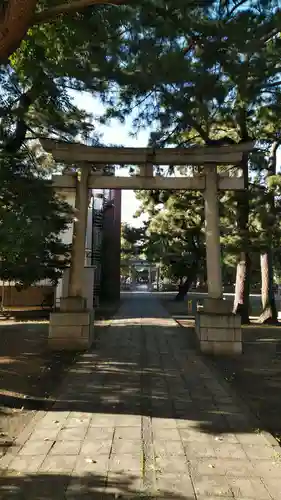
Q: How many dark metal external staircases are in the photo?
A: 1